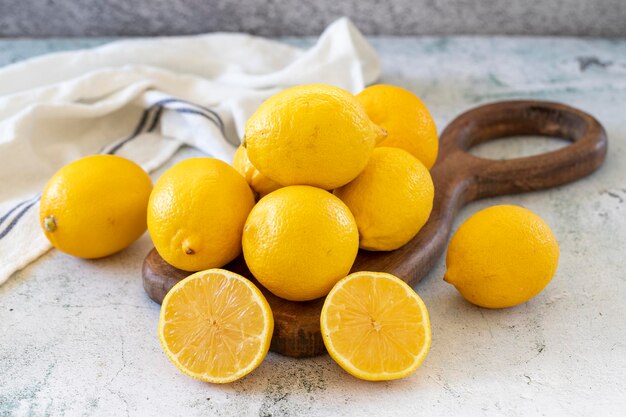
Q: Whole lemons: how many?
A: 8